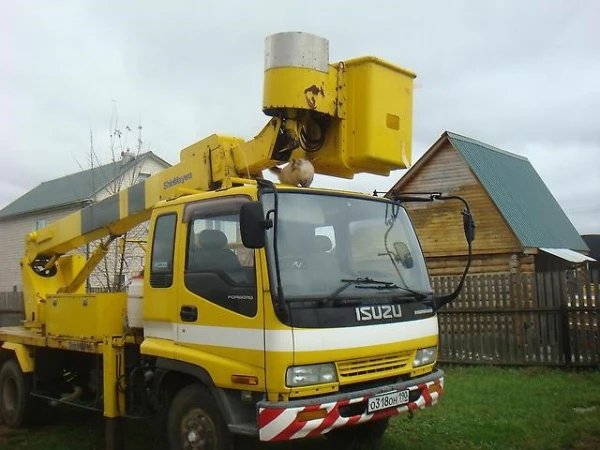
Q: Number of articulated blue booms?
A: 0